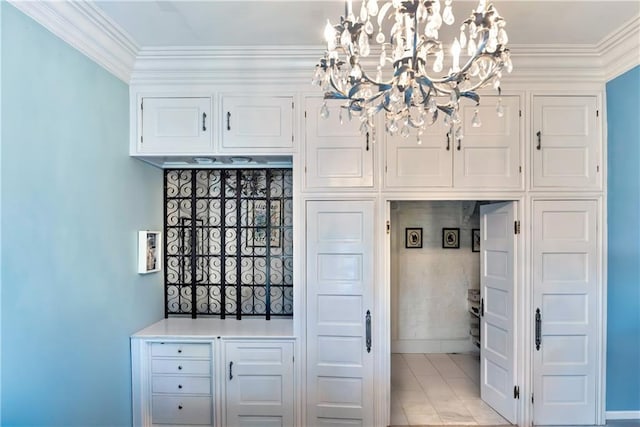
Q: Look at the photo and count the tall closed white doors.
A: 2